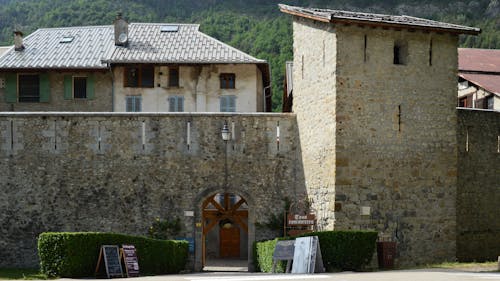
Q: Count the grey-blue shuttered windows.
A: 3